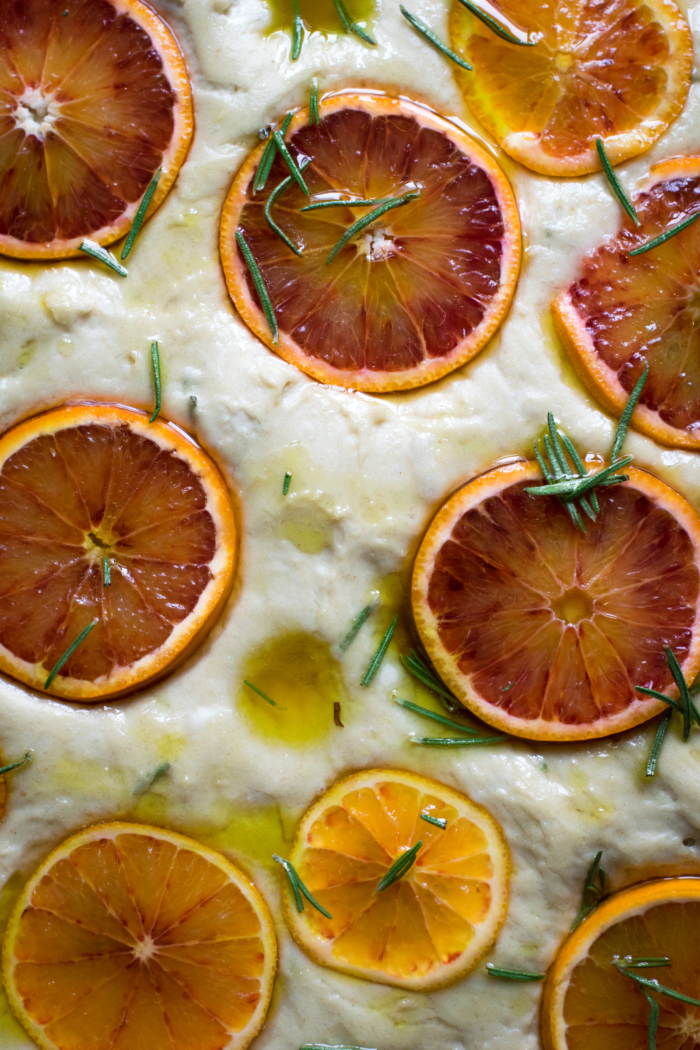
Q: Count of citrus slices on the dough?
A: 9